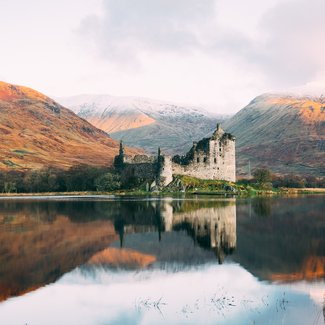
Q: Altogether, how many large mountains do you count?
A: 3